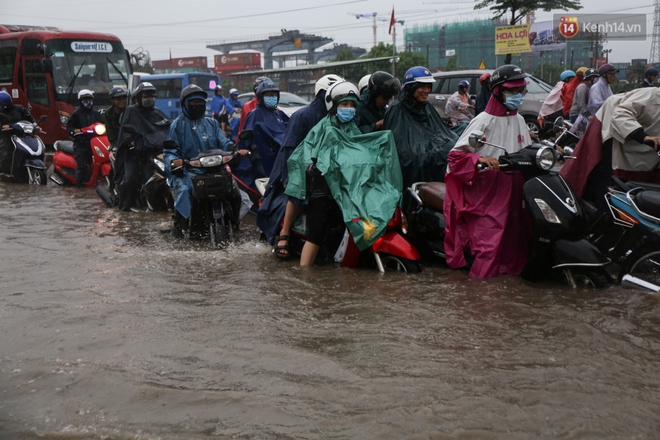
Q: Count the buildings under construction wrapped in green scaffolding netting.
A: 1